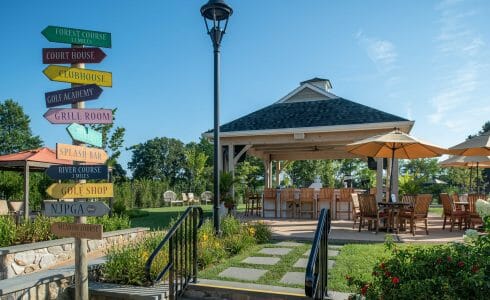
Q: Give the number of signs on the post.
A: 11